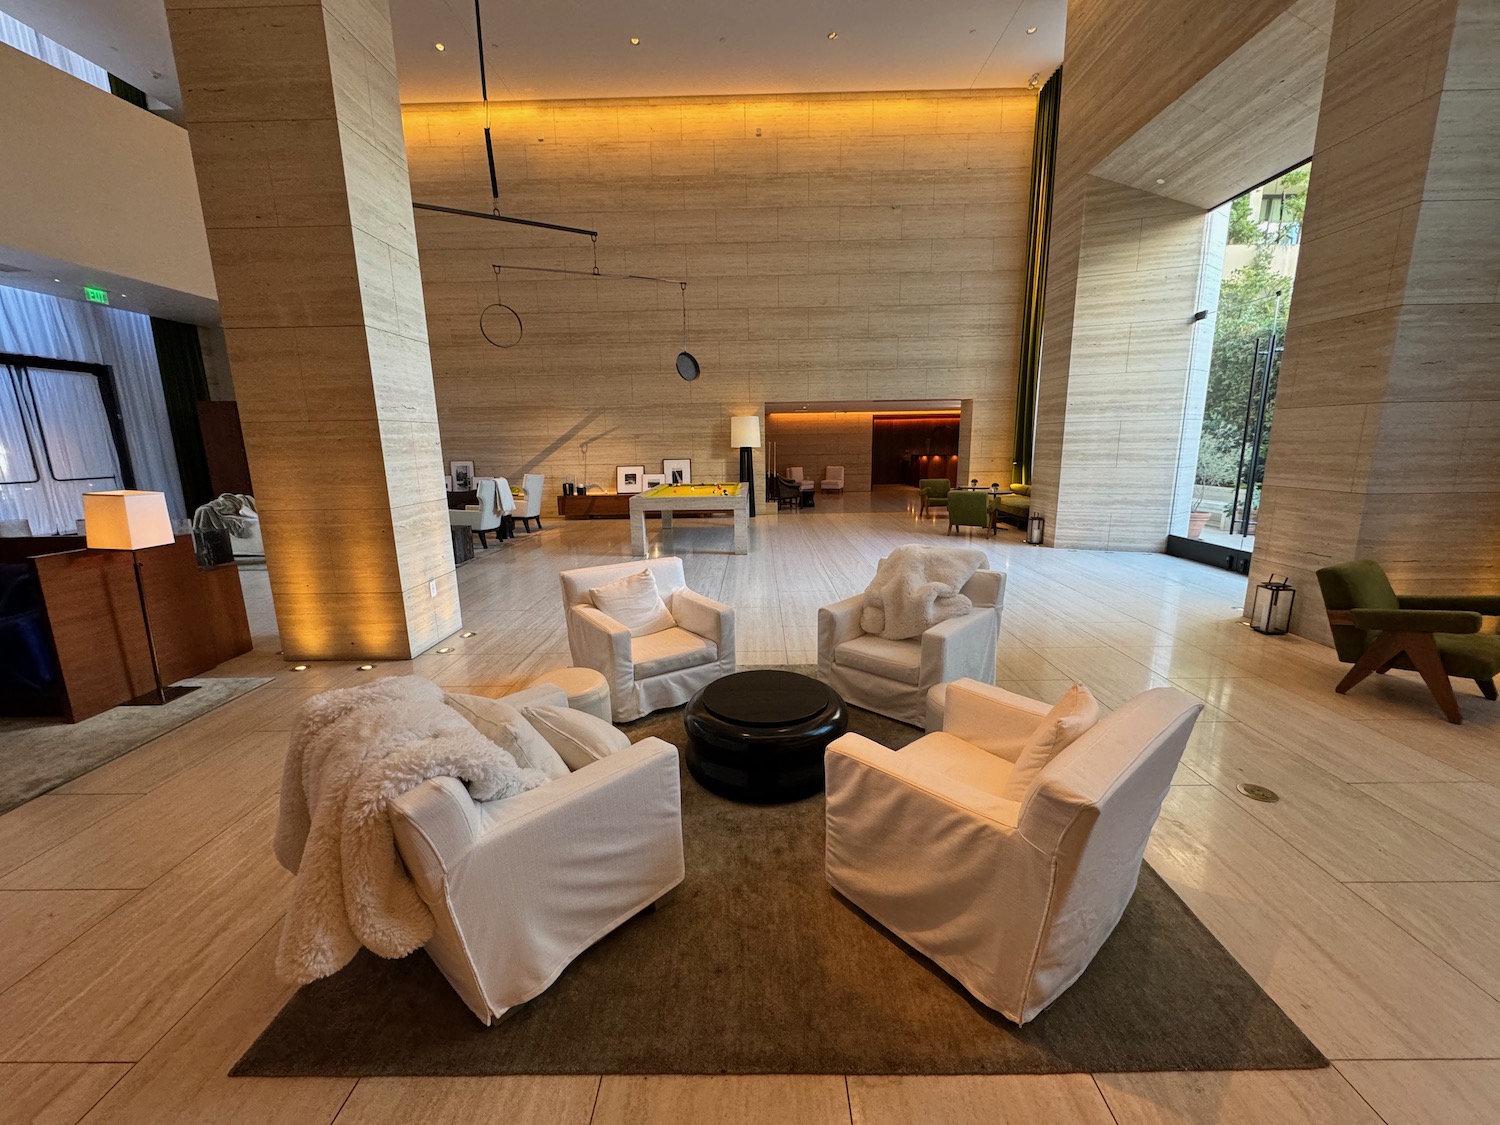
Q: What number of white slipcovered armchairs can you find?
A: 4